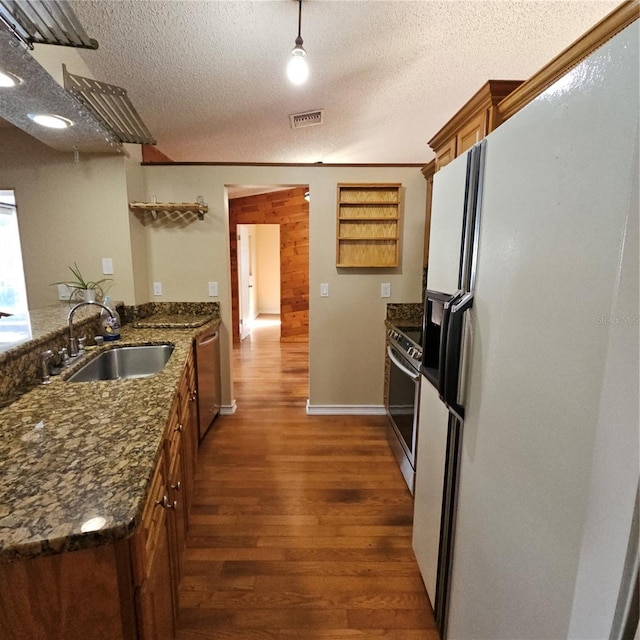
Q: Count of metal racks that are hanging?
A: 2